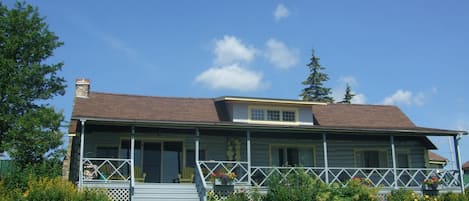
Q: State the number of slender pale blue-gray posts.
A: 7